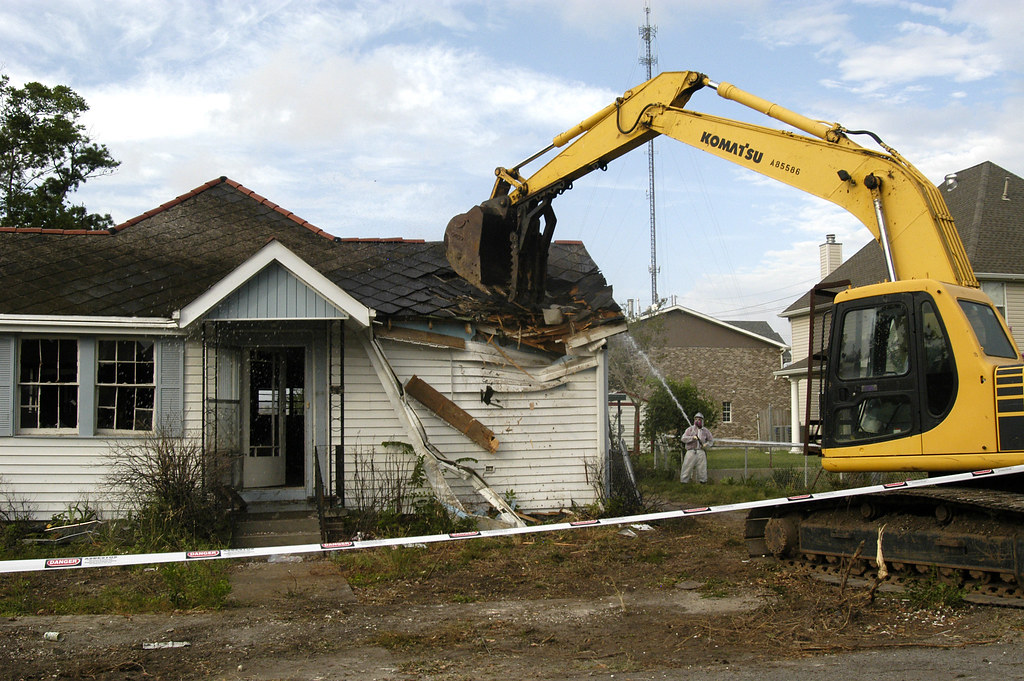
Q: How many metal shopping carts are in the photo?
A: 0